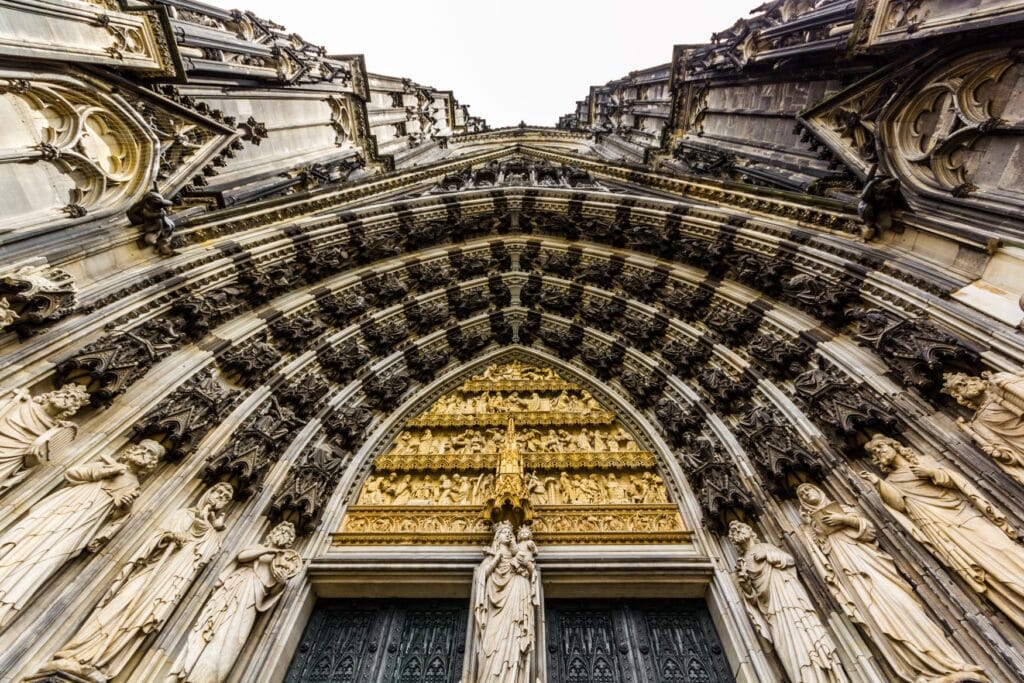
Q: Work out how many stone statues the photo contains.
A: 9